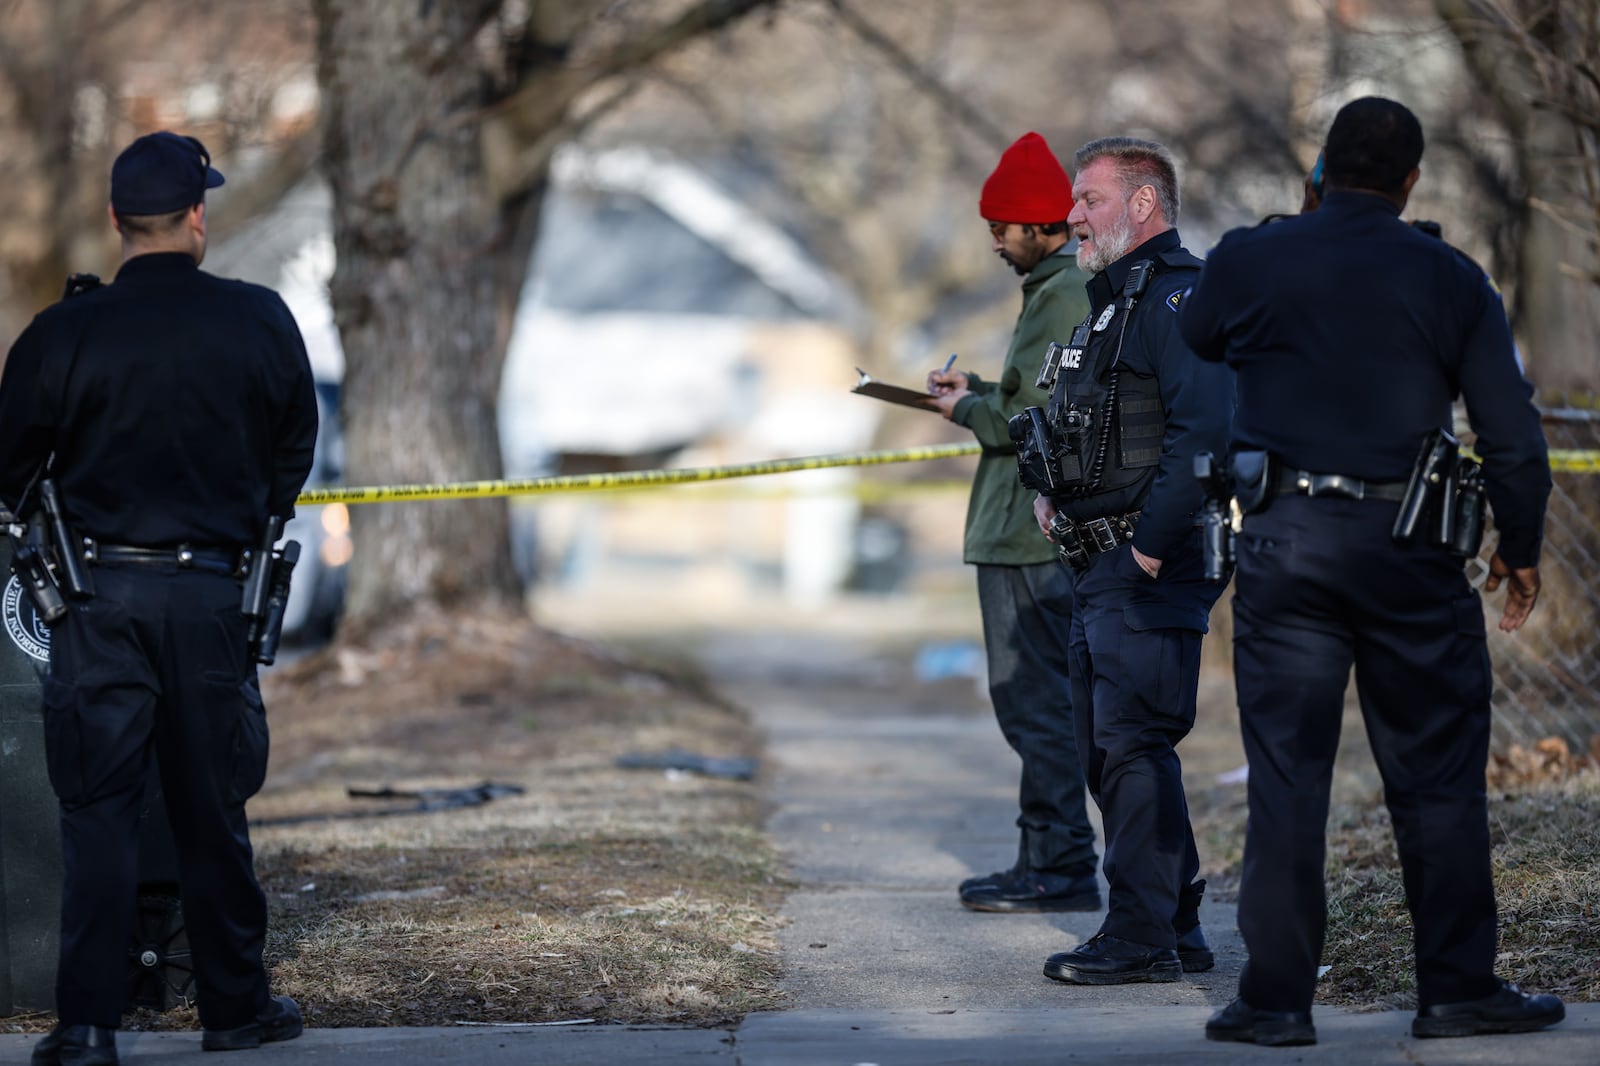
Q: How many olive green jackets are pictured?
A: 1